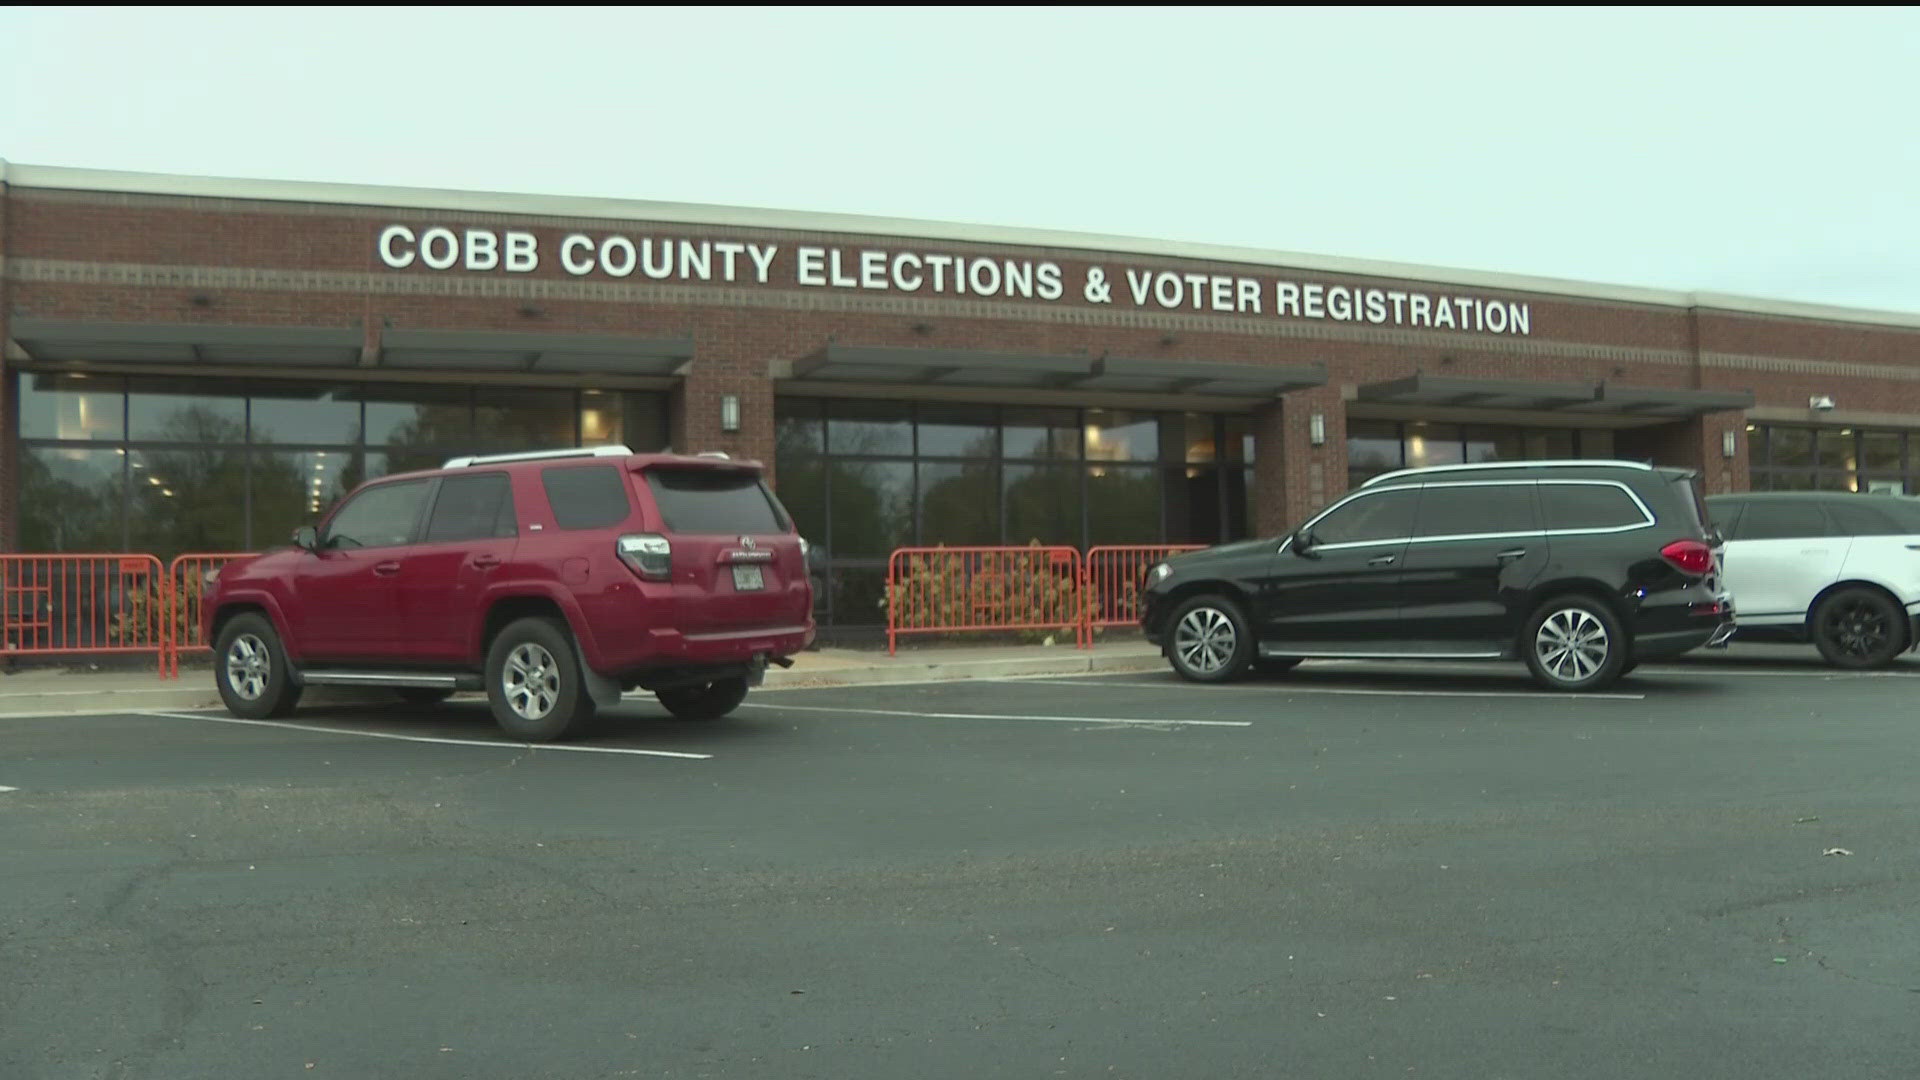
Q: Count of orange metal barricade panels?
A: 4